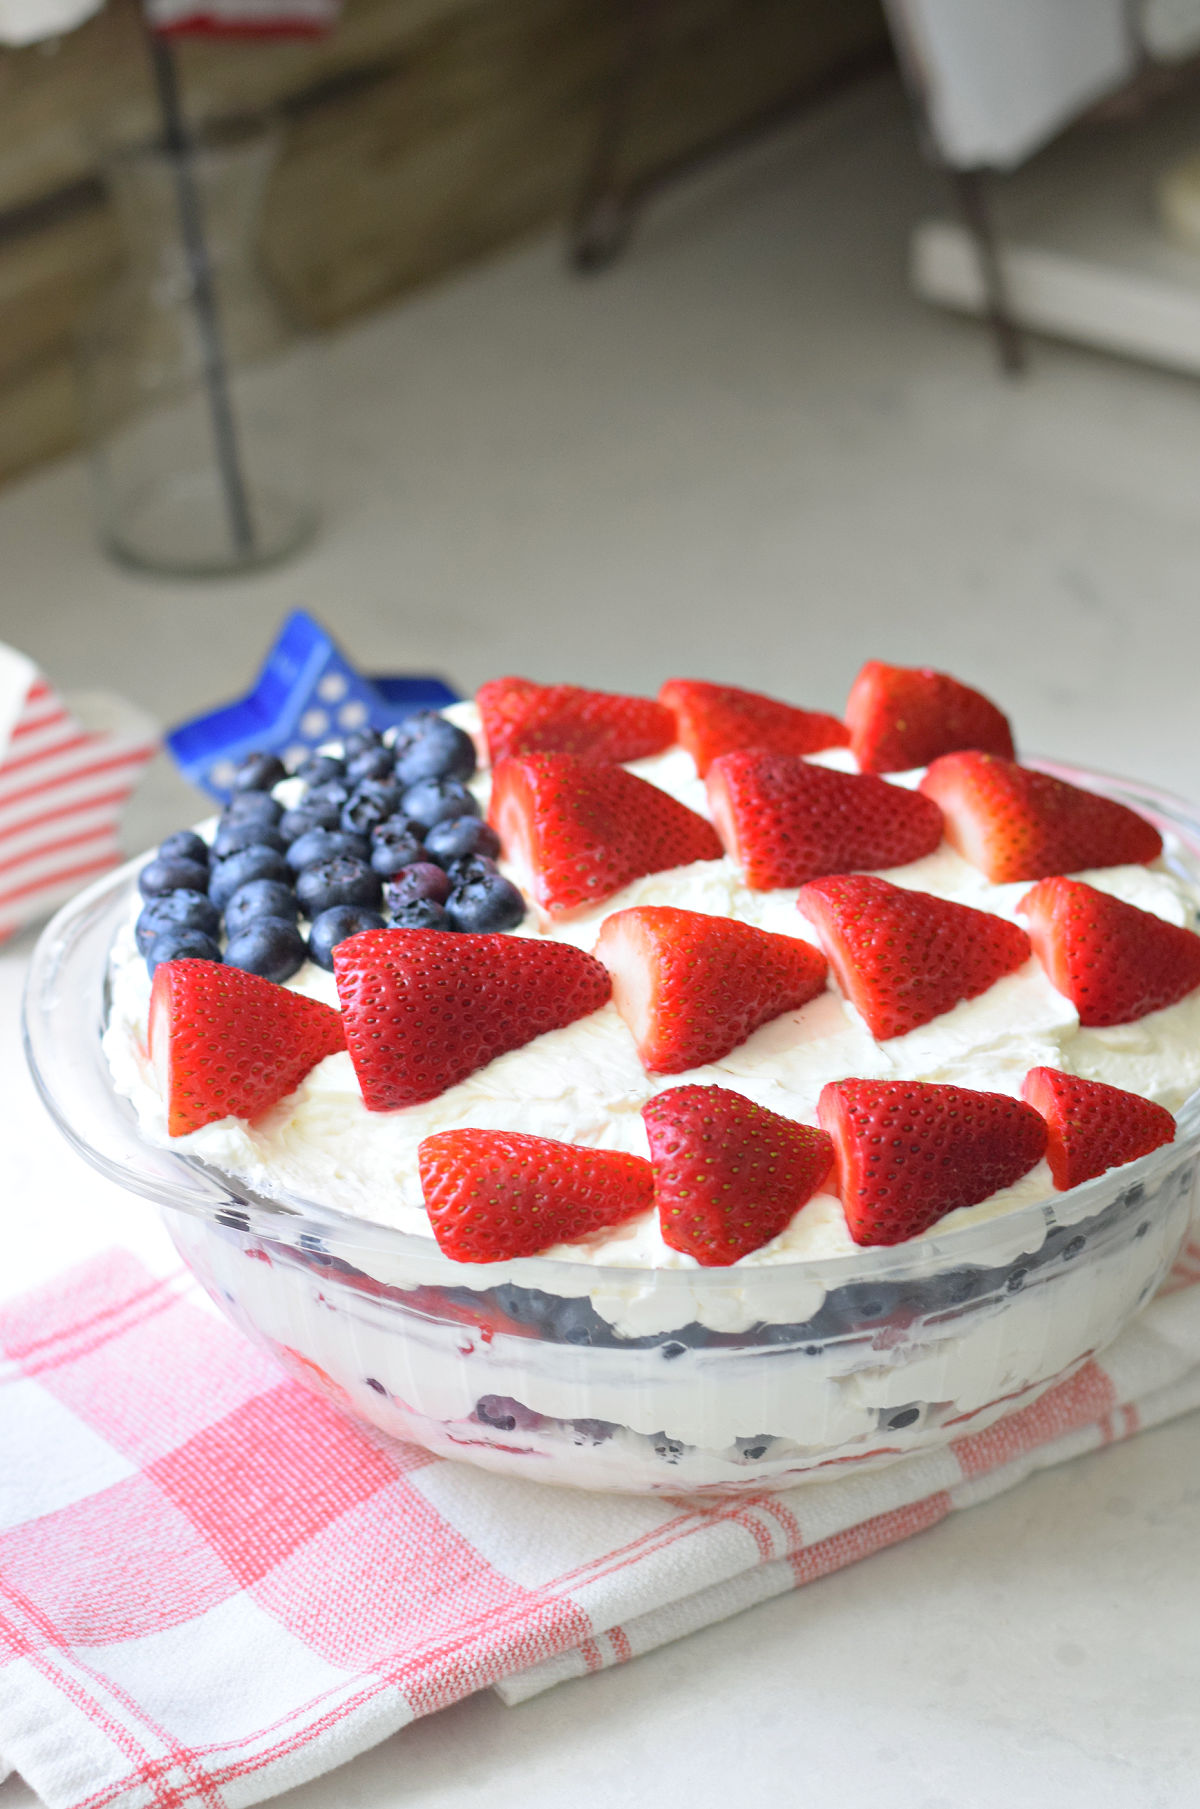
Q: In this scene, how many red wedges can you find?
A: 15